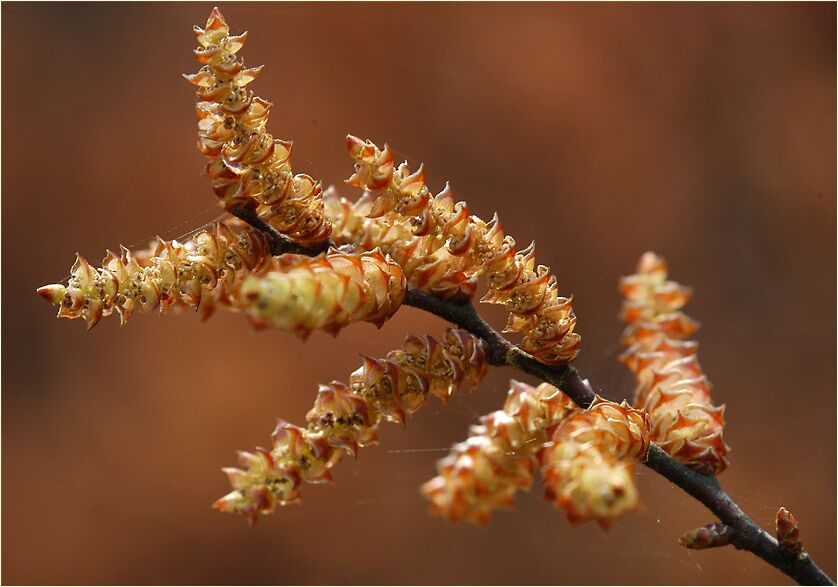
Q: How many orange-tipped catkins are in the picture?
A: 9